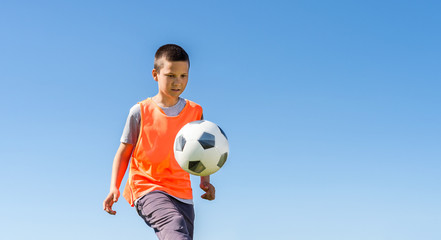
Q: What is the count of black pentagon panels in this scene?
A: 6